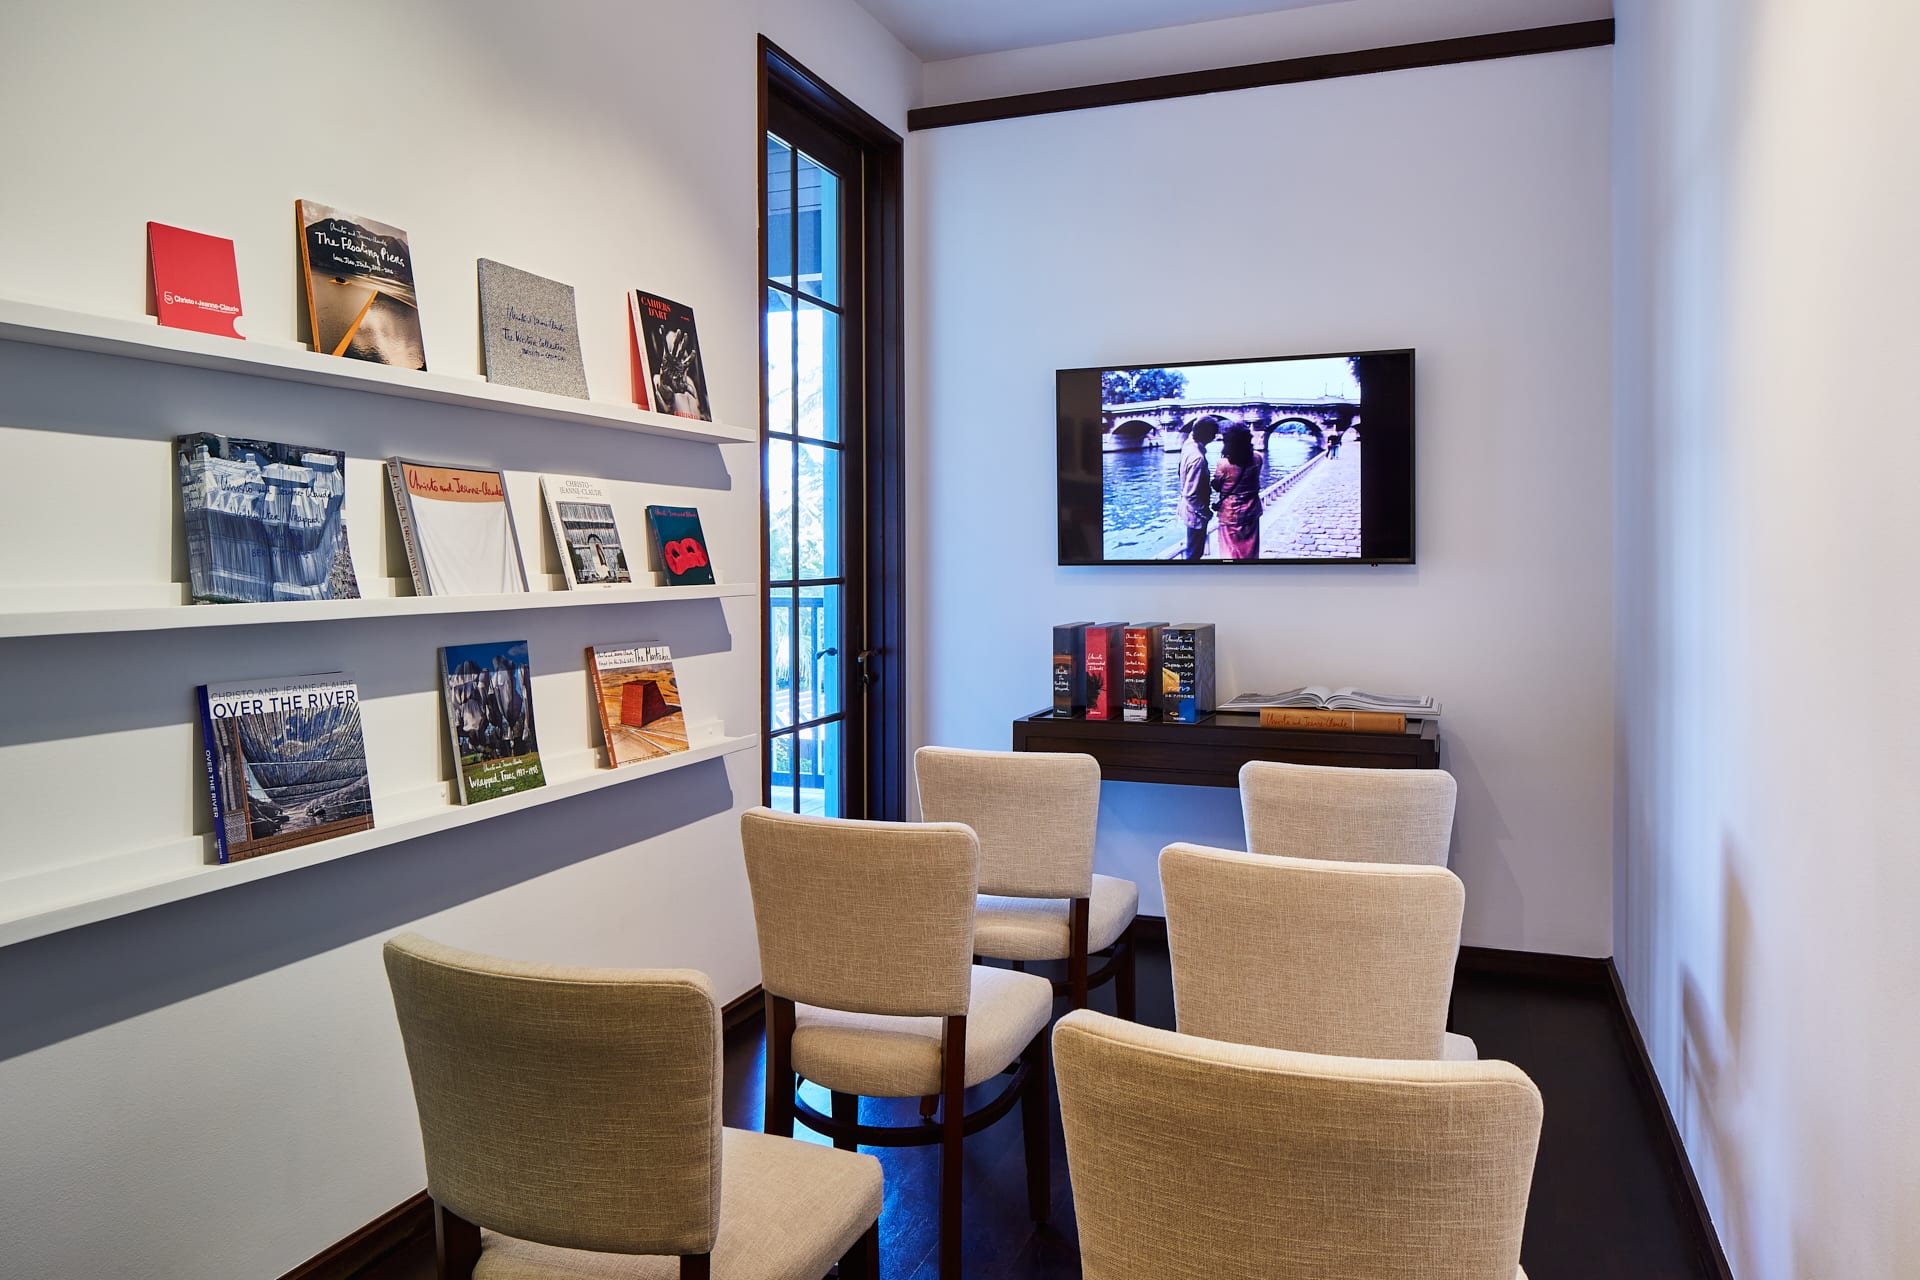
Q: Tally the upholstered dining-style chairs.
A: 6